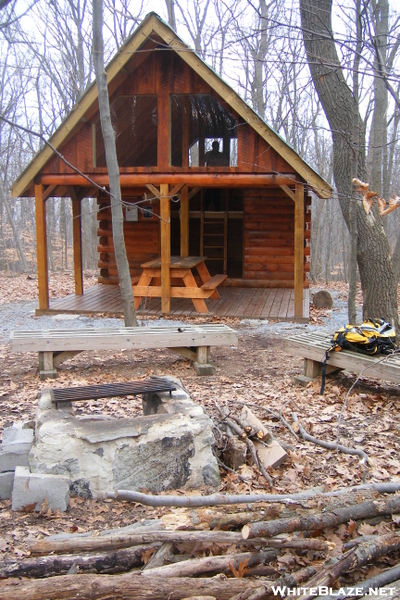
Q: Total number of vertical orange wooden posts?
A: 5